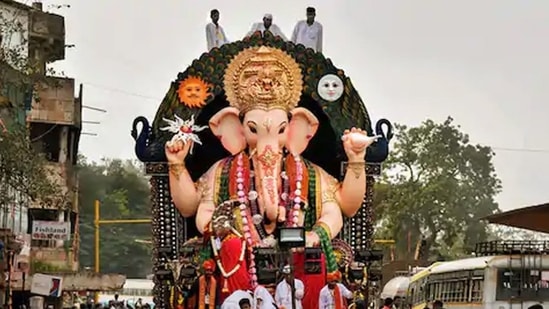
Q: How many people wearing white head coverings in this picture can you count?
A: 2